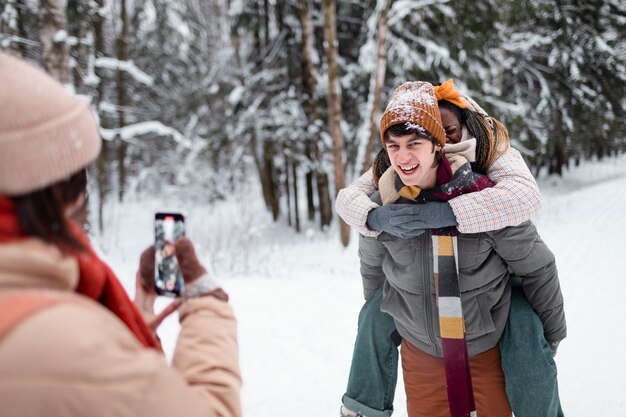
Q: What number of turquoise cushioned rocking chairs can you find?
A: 0